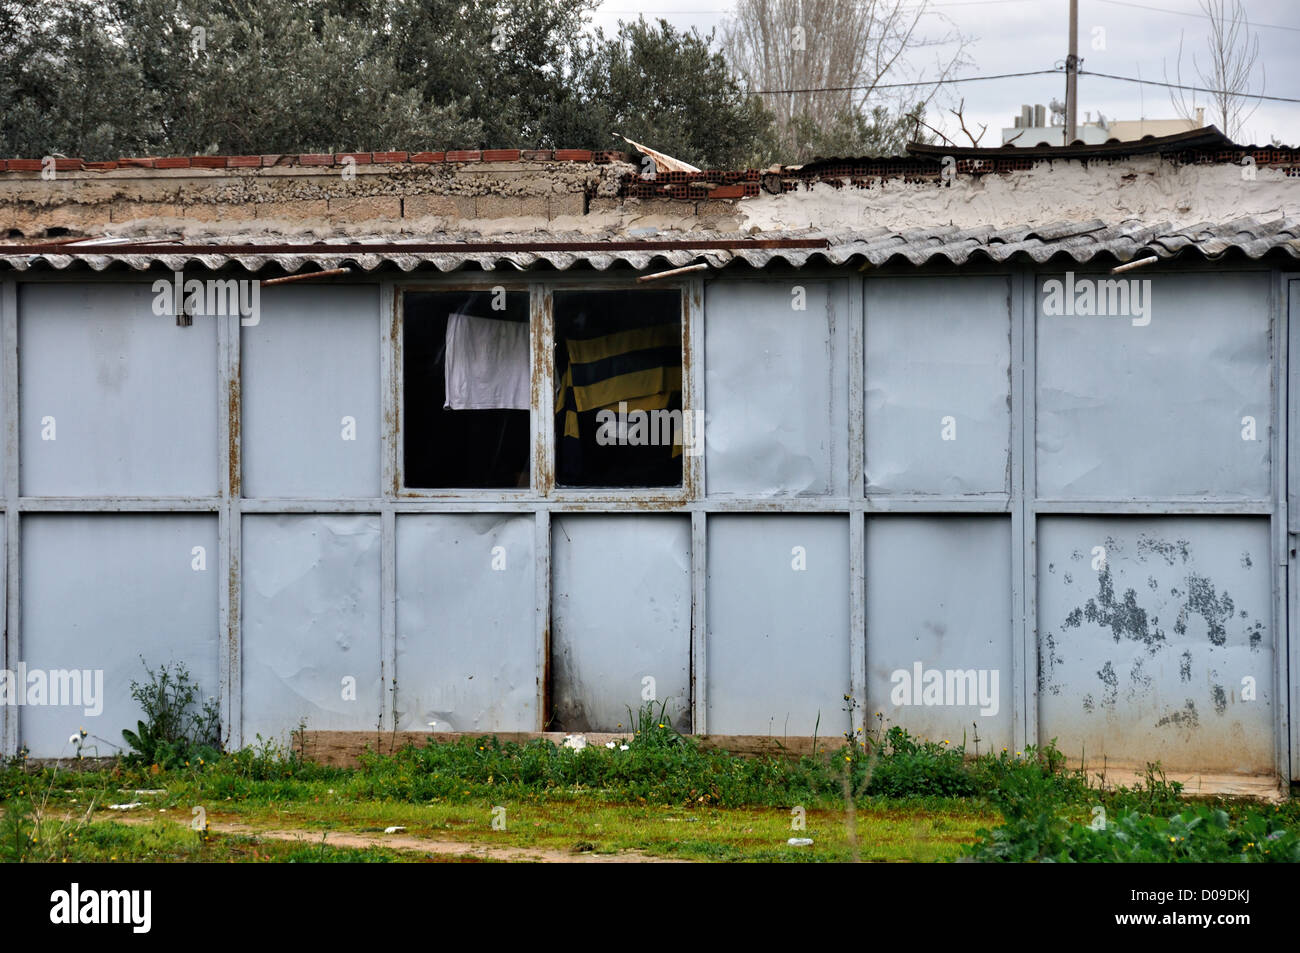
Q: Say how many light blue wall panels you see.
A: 12